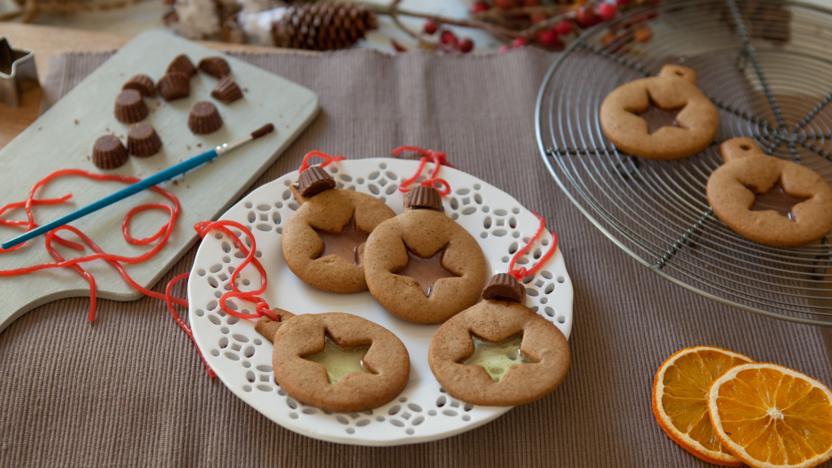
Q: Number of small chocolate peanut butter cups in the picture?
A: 12